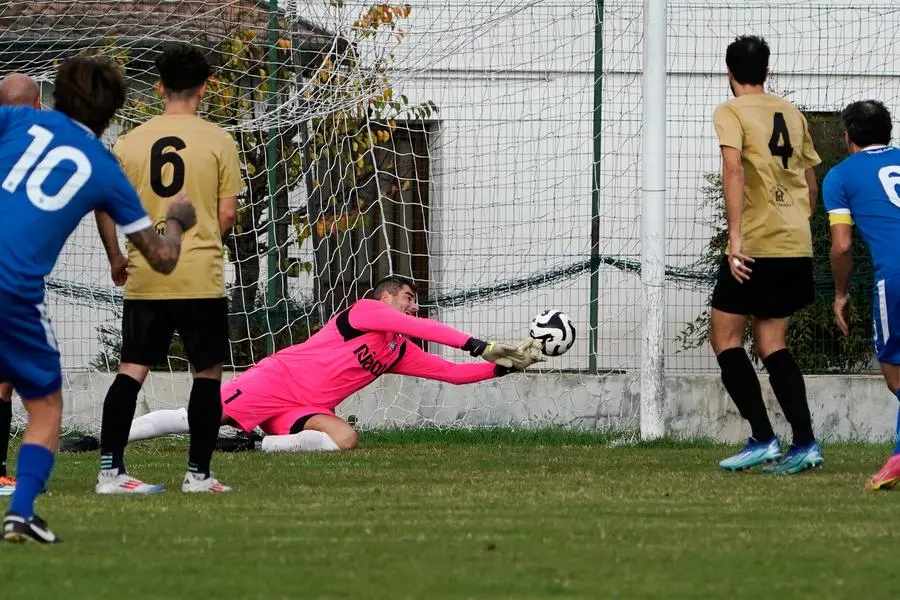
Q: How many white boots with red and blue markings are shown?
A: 2